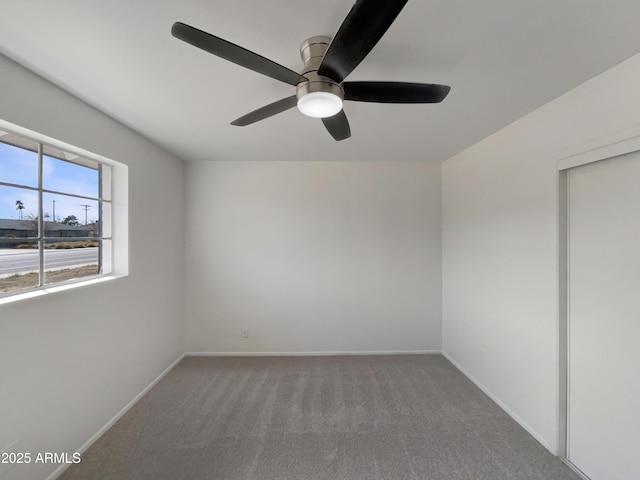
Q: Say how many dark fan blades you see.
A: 5